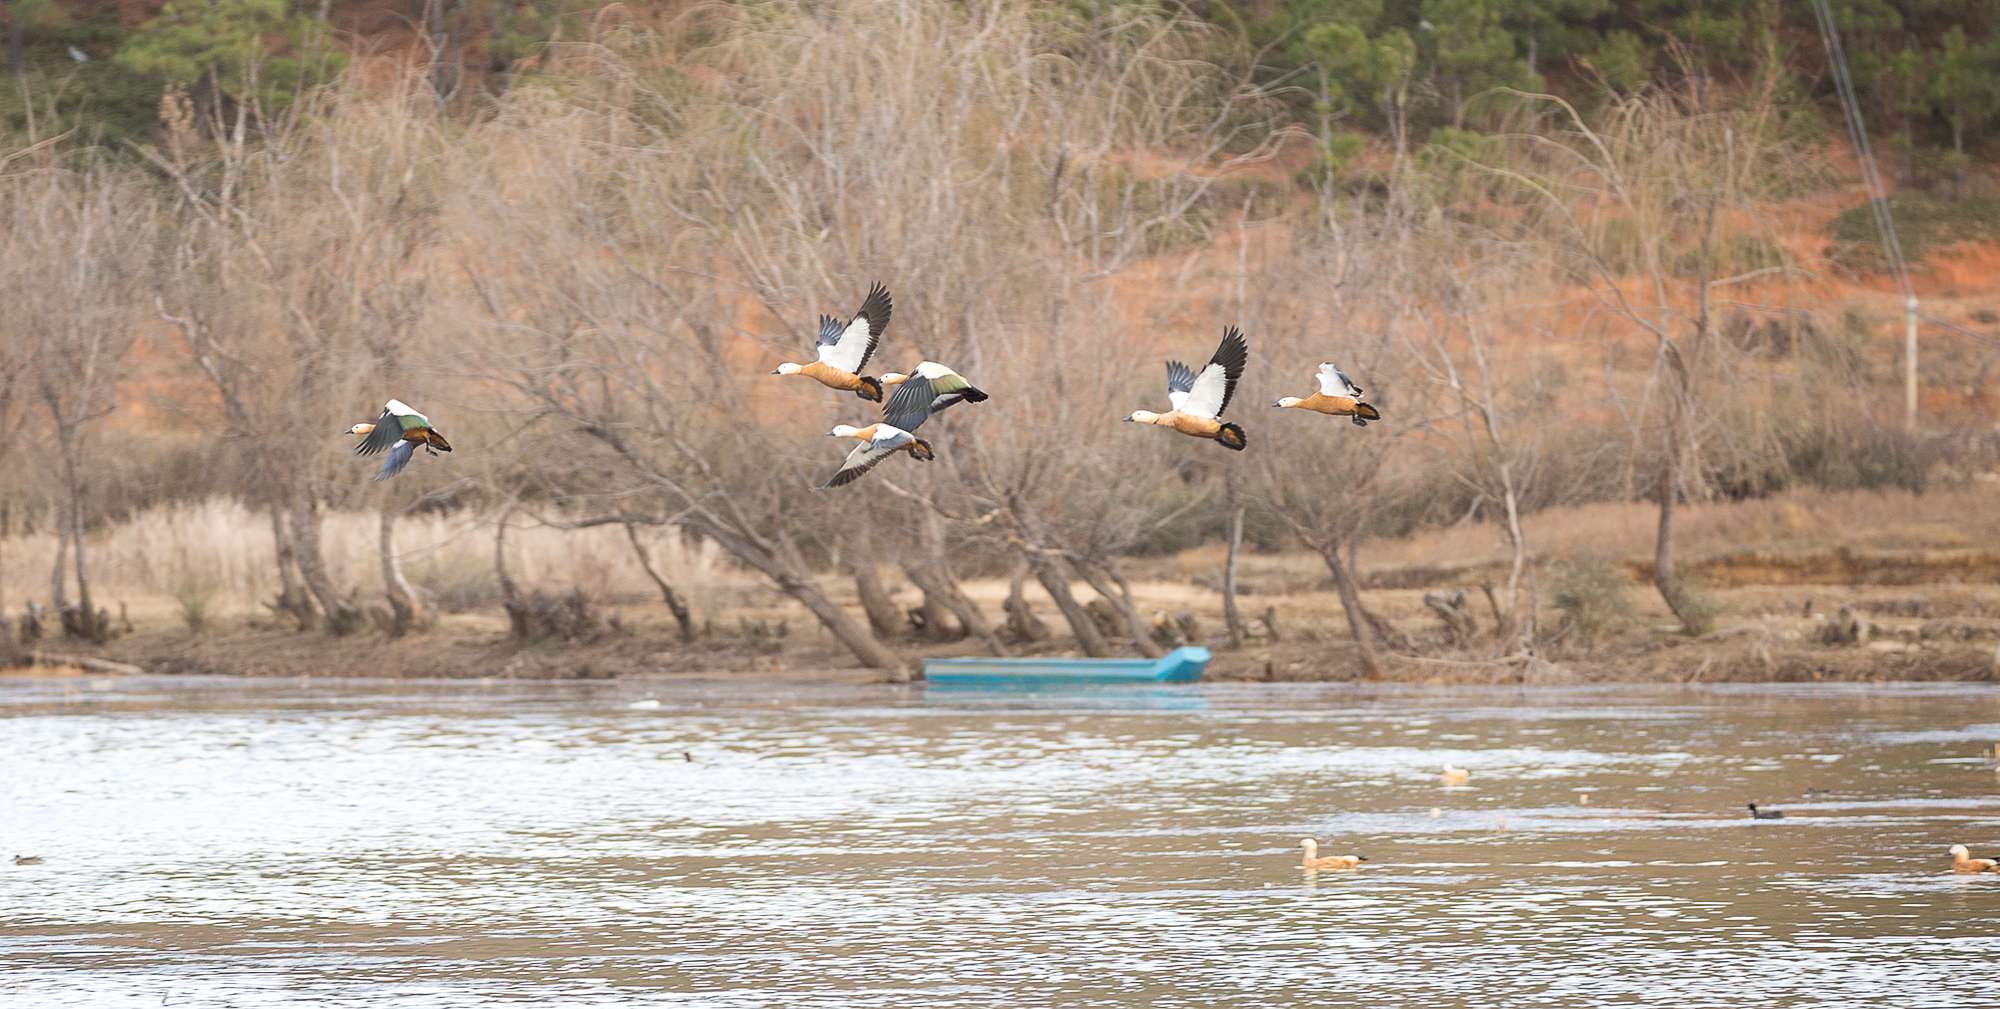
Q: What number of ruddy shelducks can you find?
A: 9